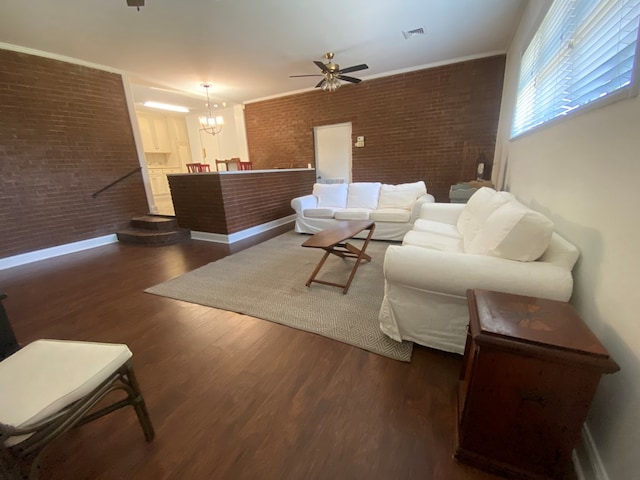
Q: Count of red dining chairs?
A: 3